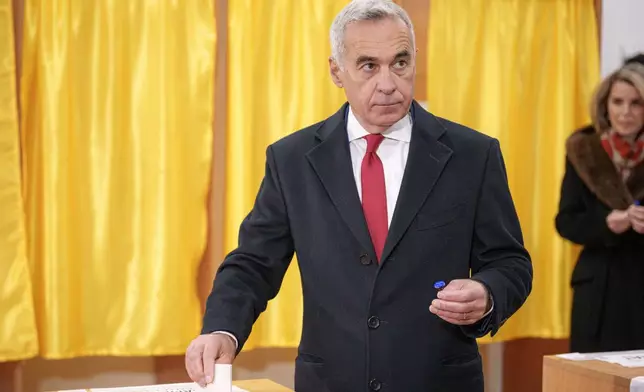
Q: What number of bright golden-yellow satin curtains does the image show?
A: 4